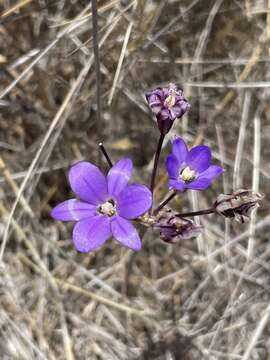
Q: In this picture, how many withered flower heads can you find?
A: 3